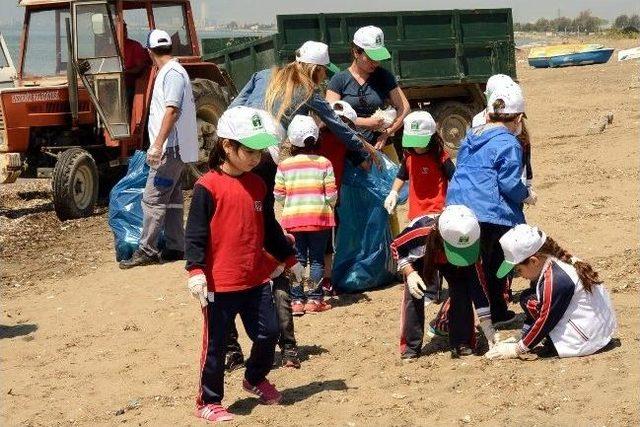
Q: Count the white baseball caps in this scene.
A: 11